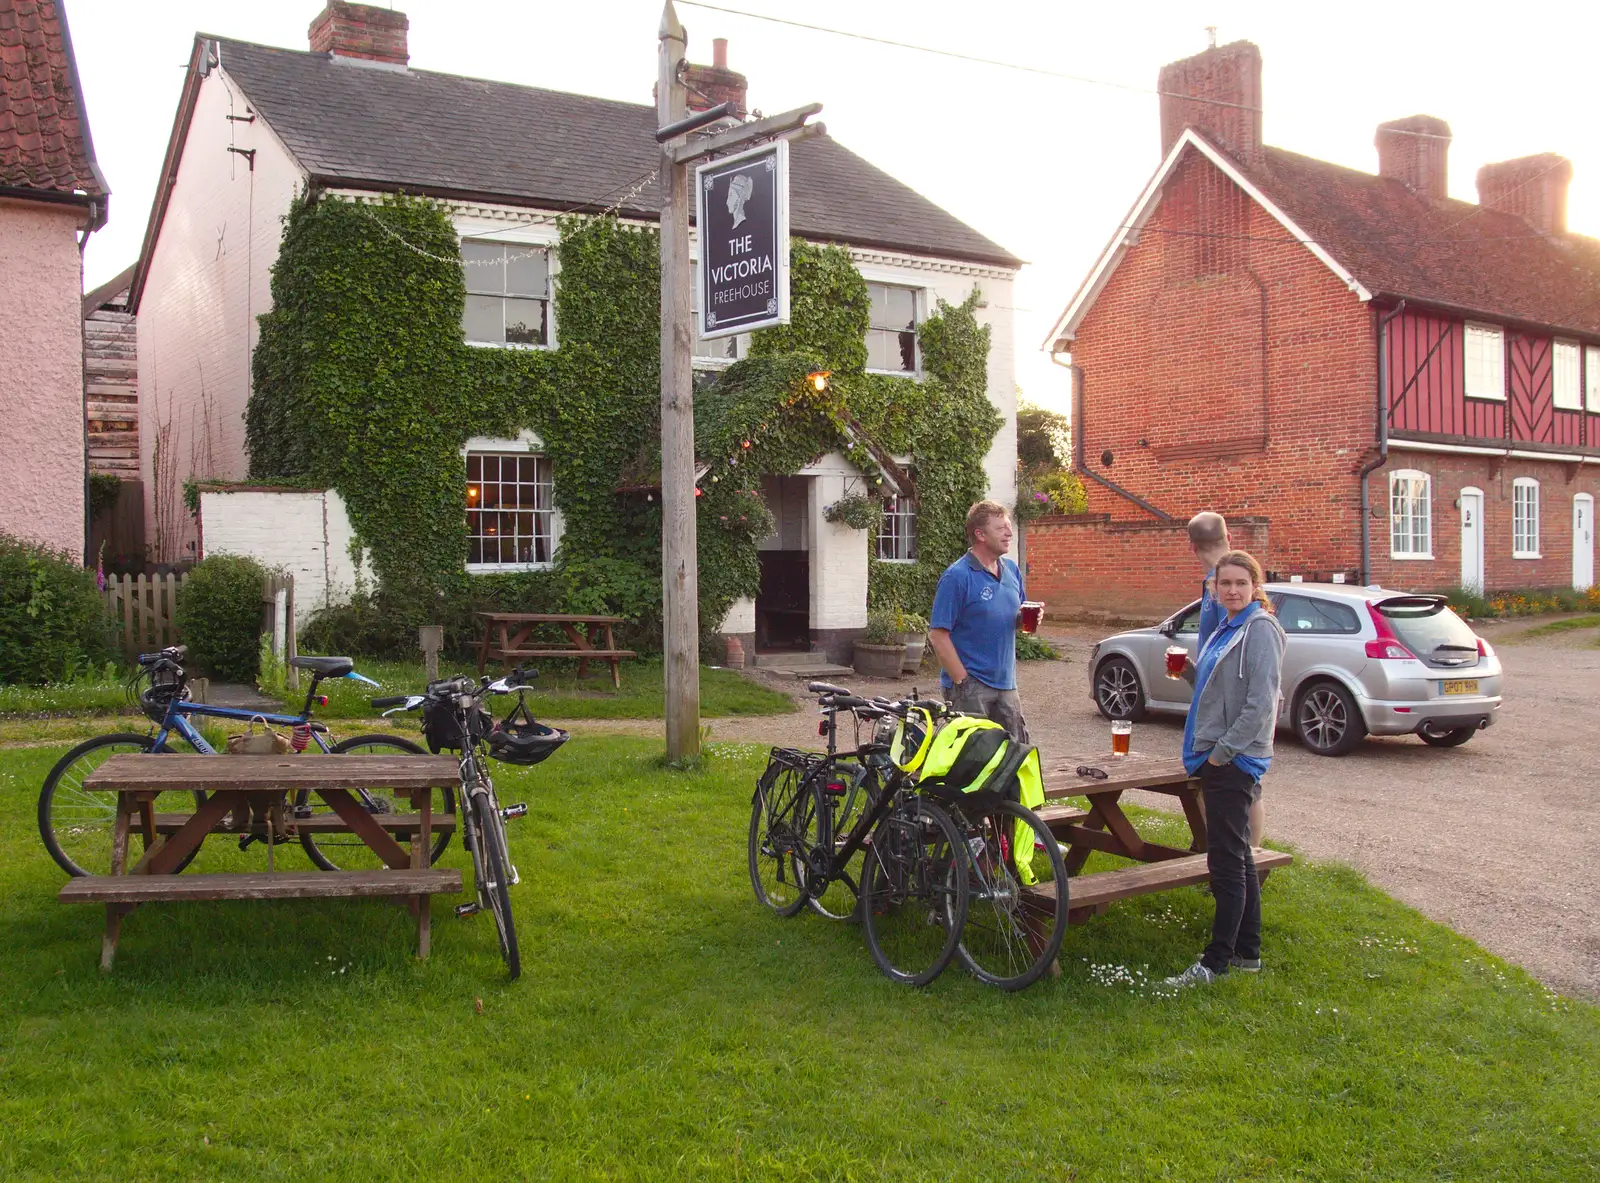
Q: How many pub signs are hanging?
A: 1